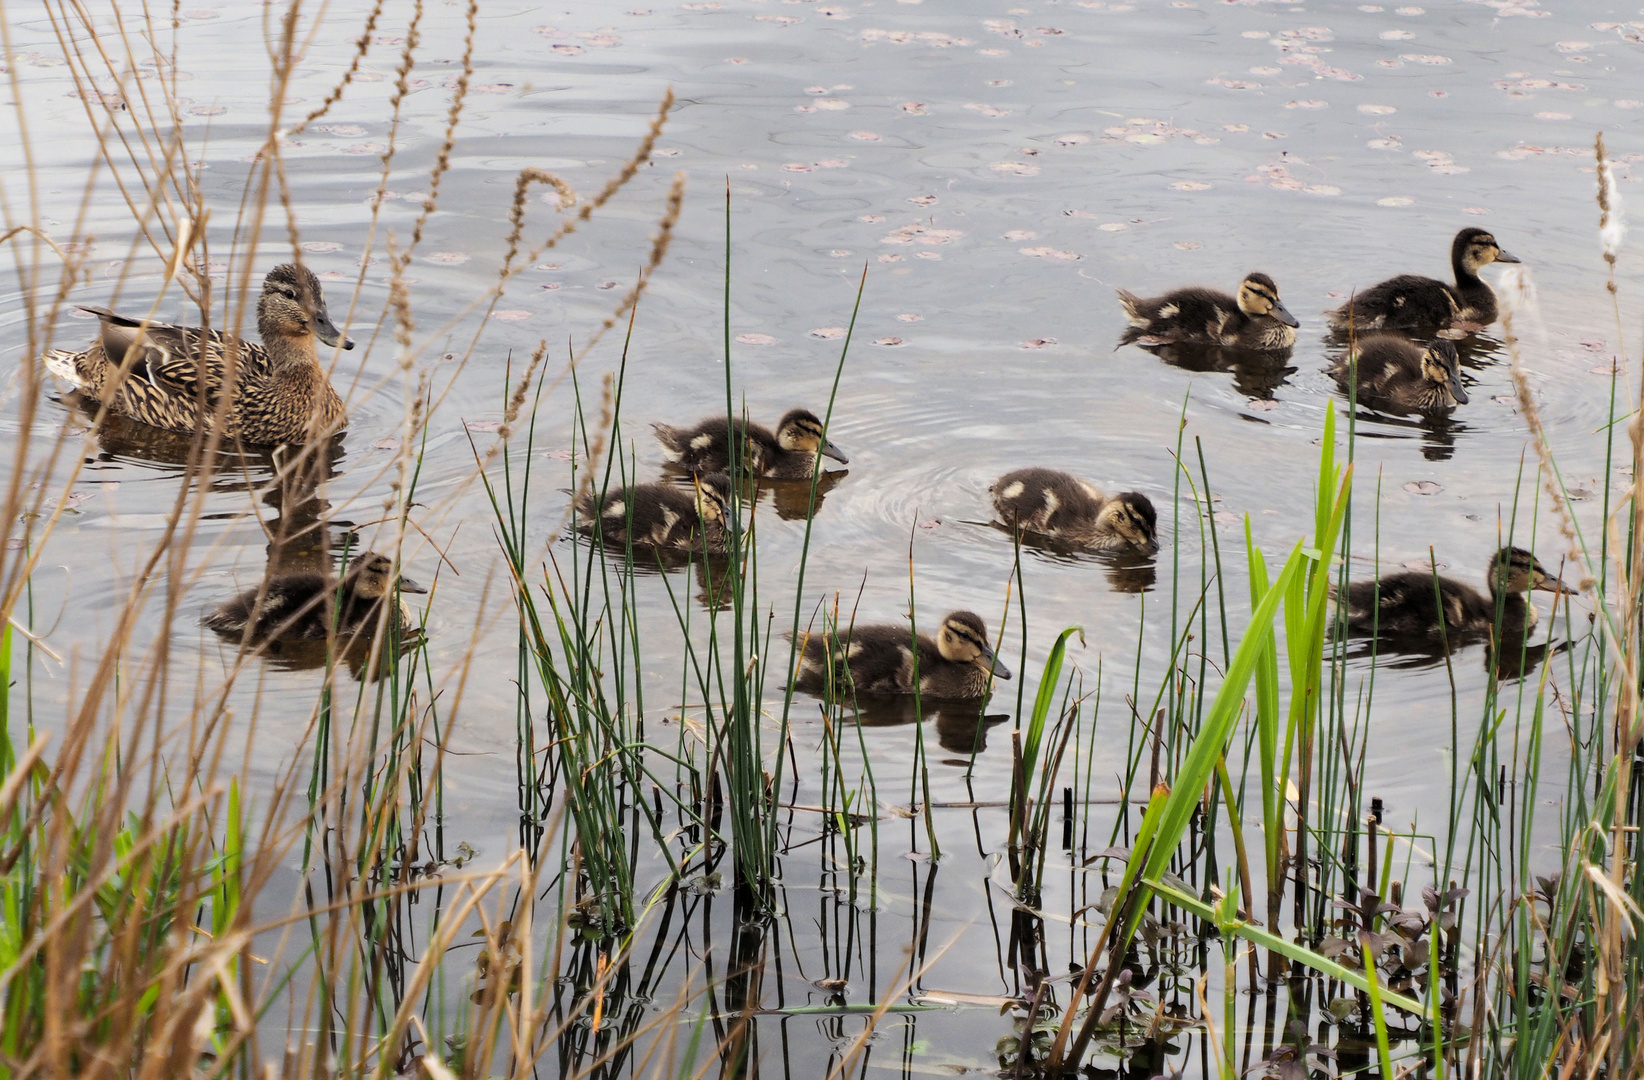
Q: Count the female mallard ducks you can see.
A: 1